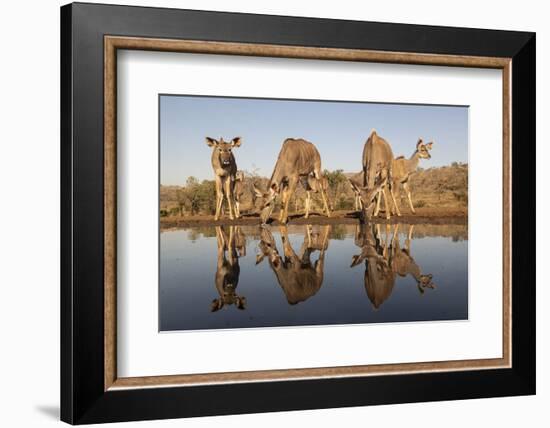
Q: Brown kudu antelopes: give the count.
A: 4